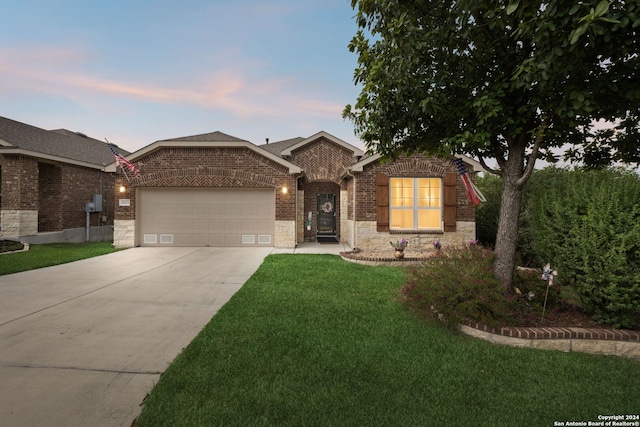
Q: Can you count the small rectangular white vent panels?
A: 4